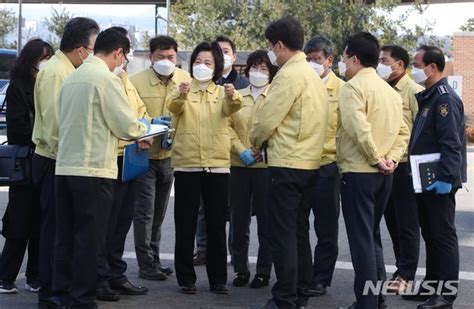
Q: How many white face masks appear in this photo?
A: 12